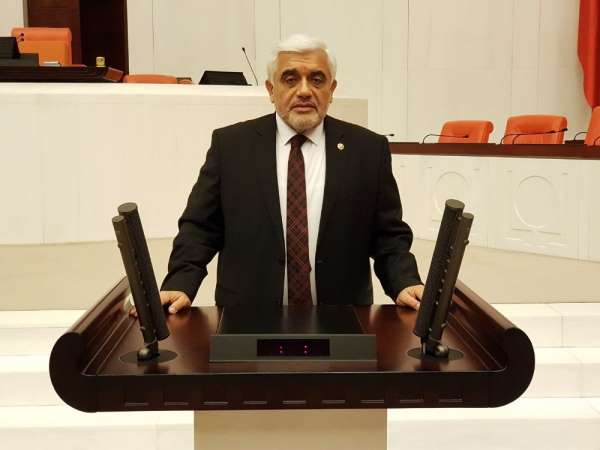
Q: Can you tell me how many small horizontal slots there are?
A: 9